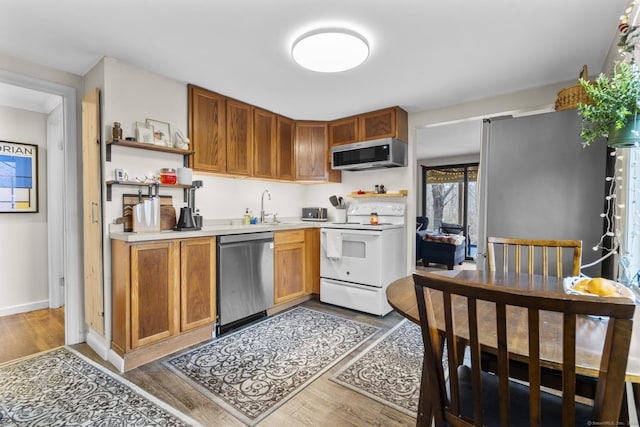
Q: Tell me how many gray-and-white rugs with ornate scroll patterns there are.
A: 3